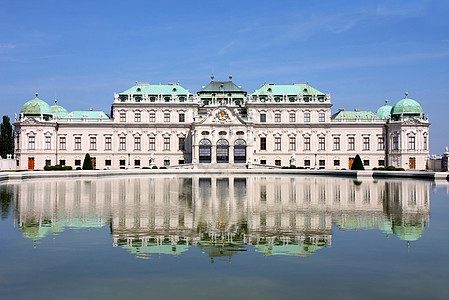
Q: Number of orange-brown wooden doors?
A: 4